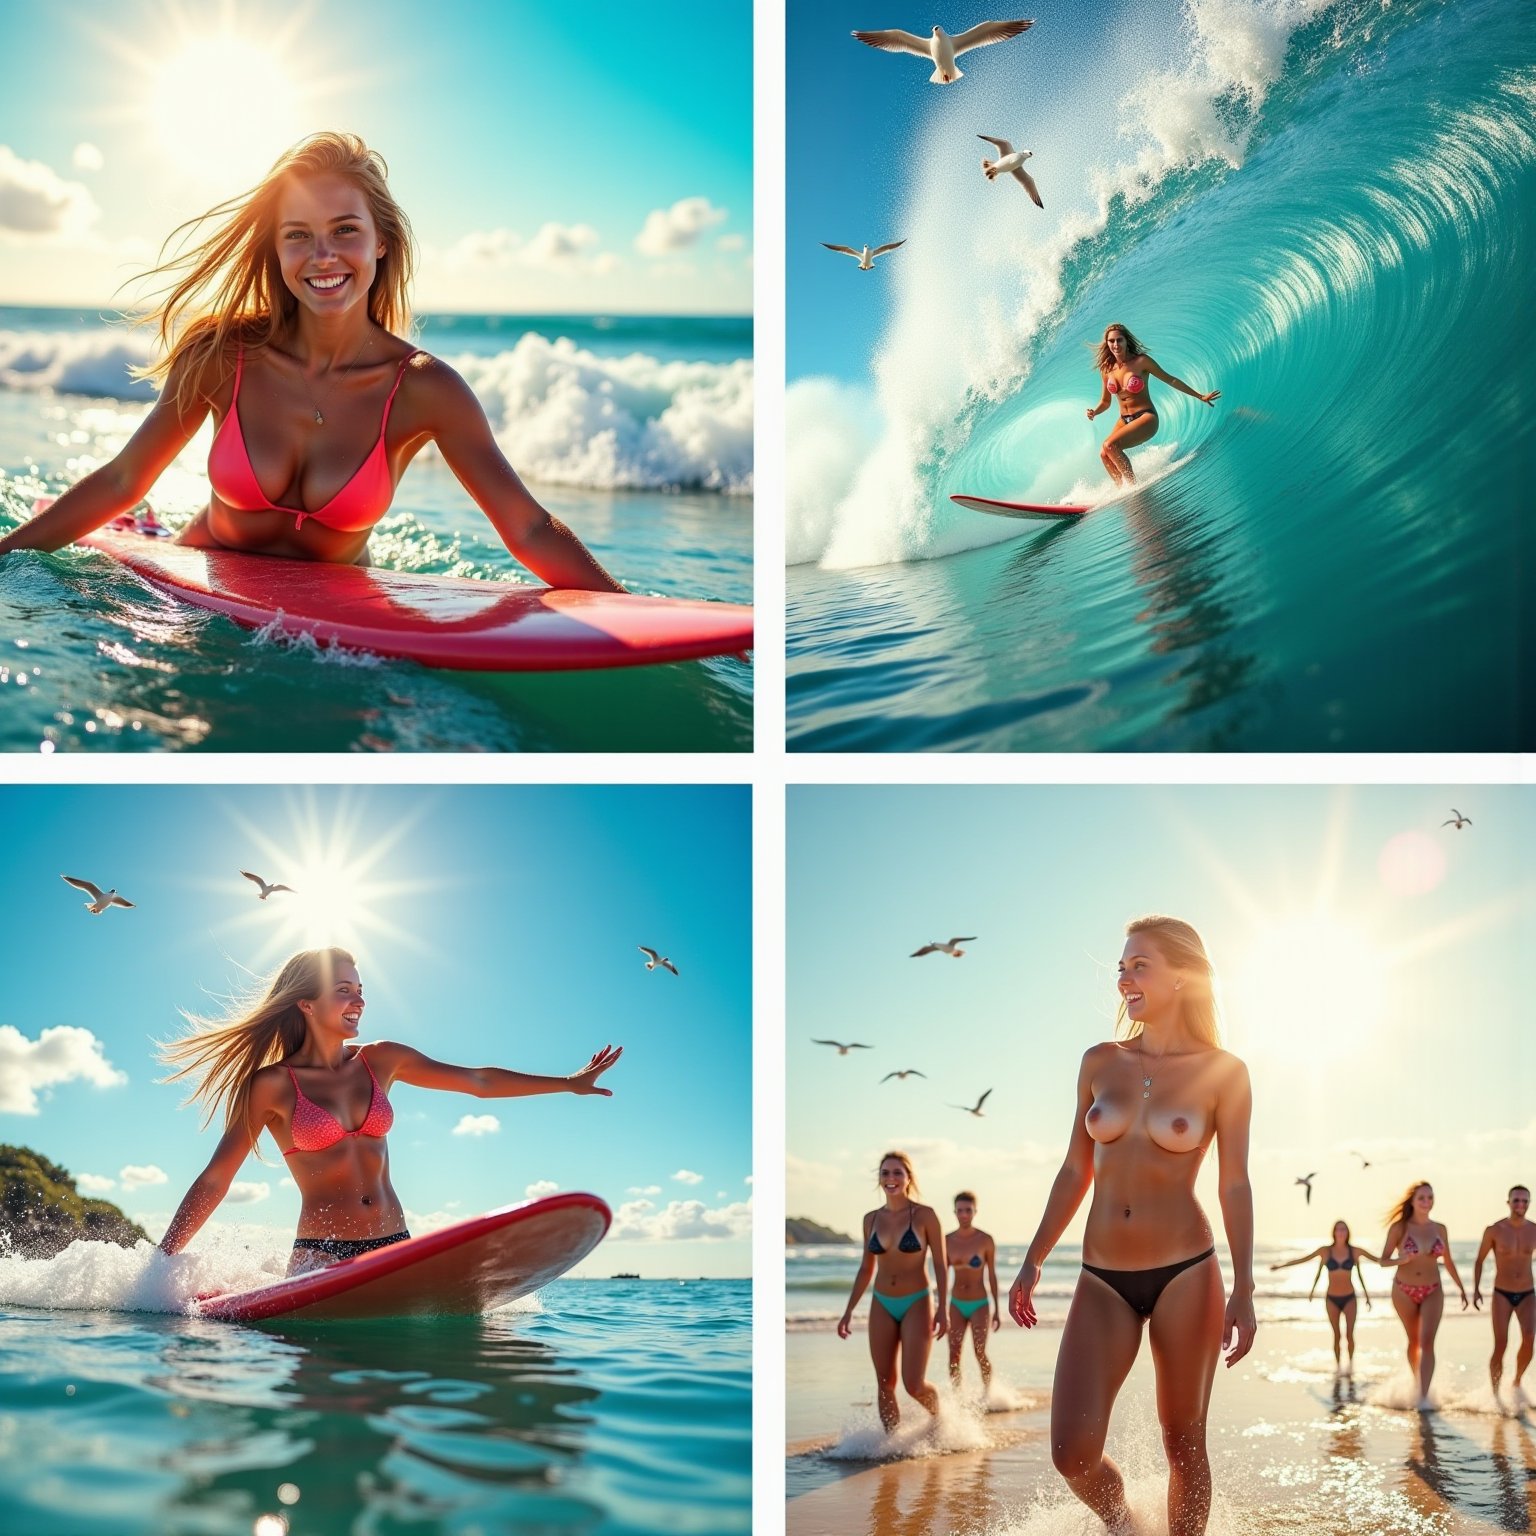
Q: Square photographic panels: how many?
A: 4